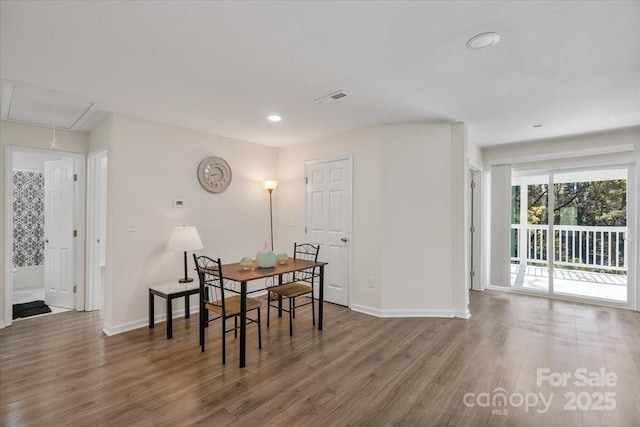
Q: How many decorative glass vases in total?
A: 3